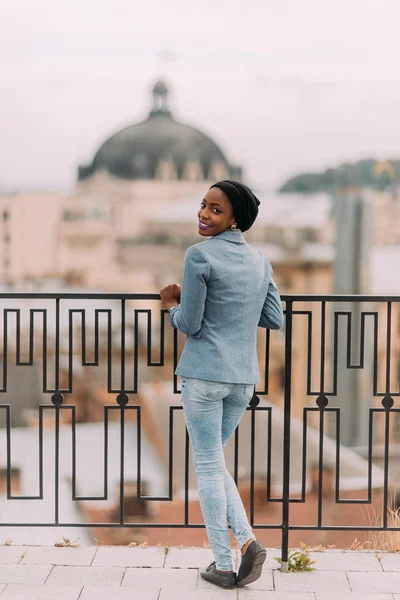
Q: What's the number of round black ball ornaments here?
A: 5